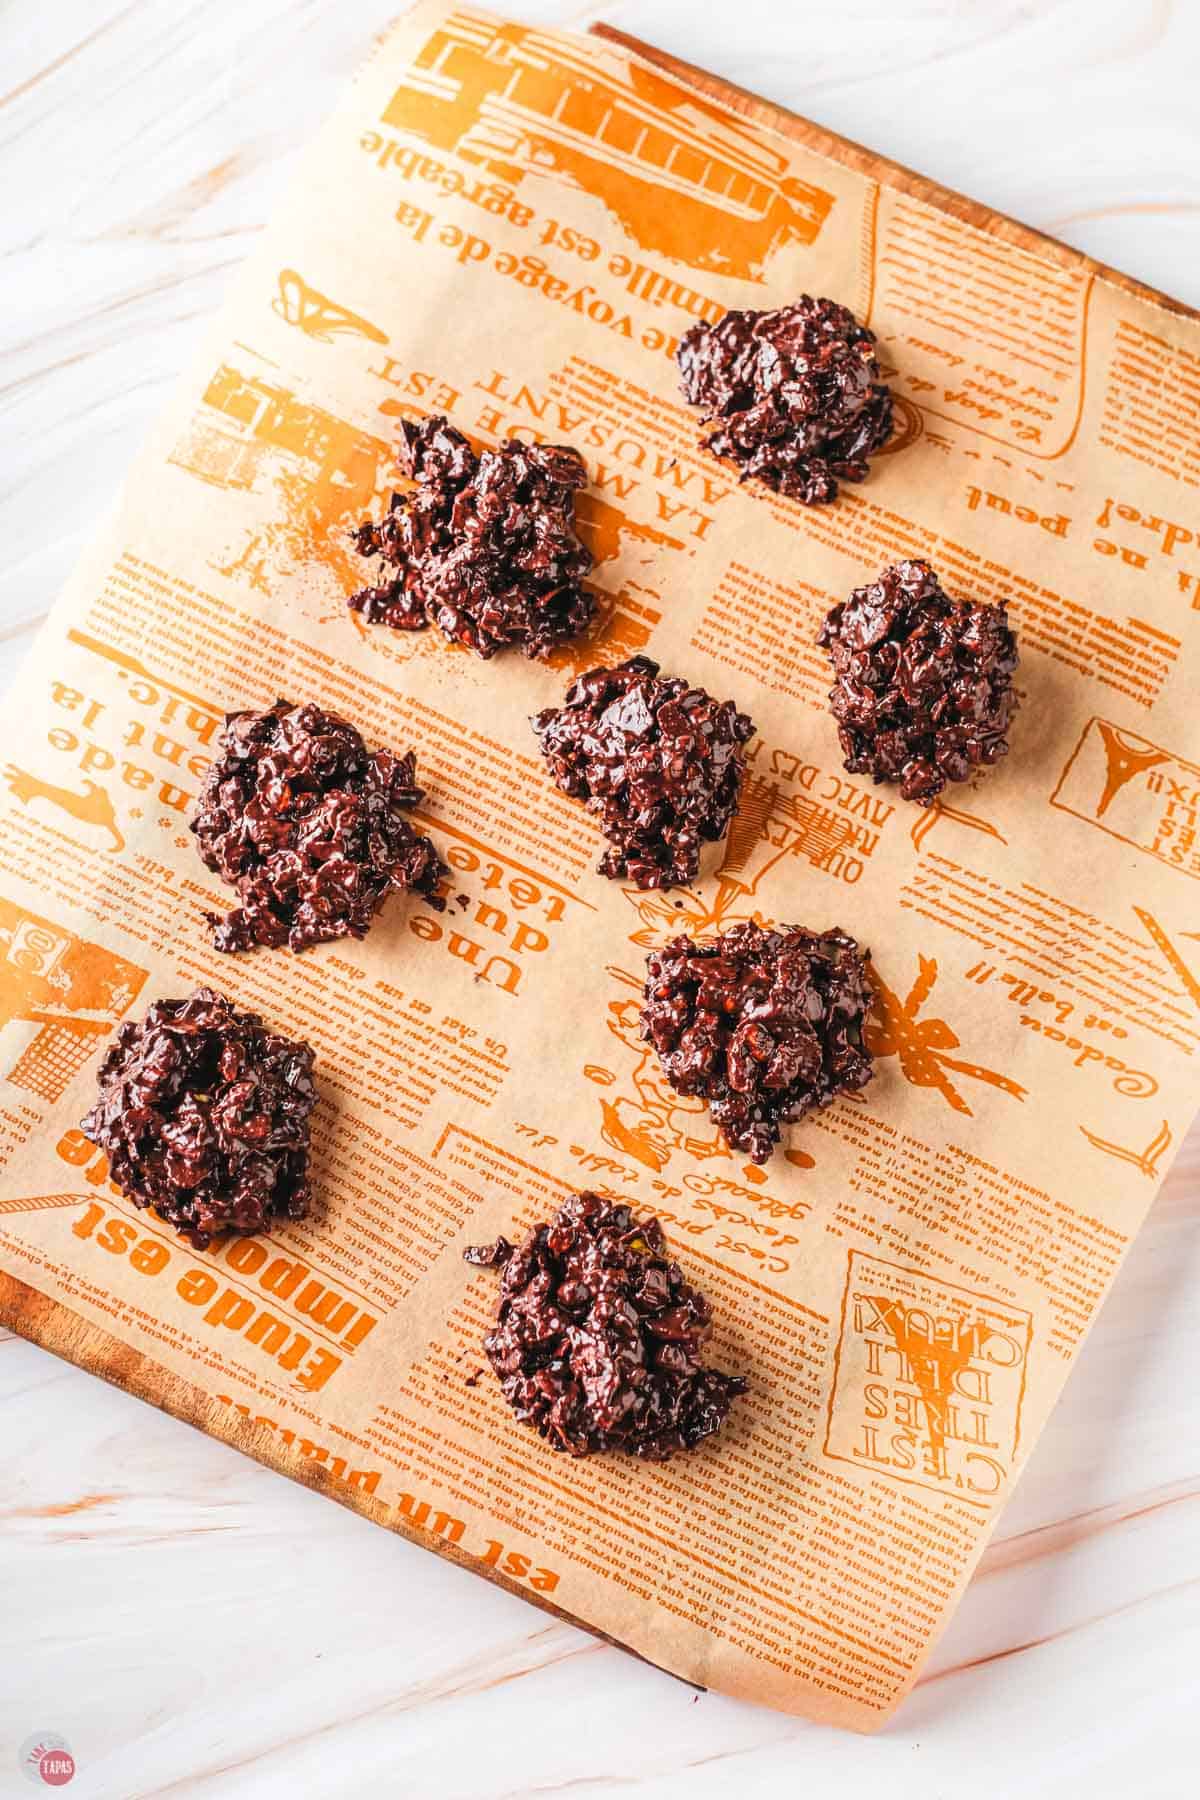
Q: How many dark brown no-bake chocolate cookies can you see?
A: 8